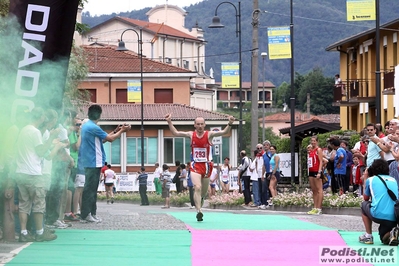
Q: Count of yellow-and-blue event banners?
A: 4